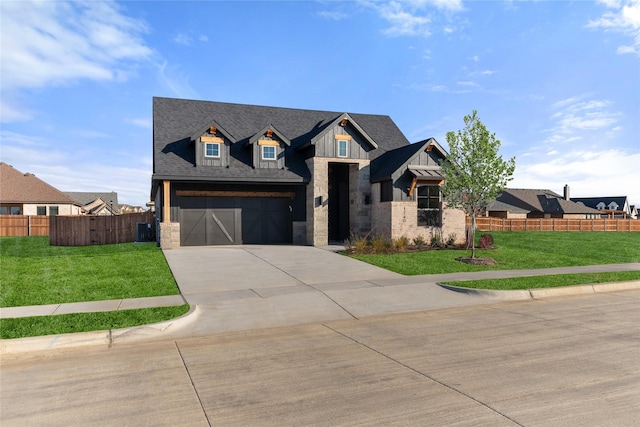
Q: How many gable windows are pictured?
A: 3